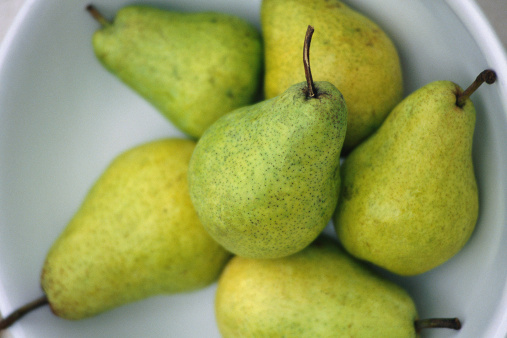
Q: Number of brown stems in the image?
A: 5